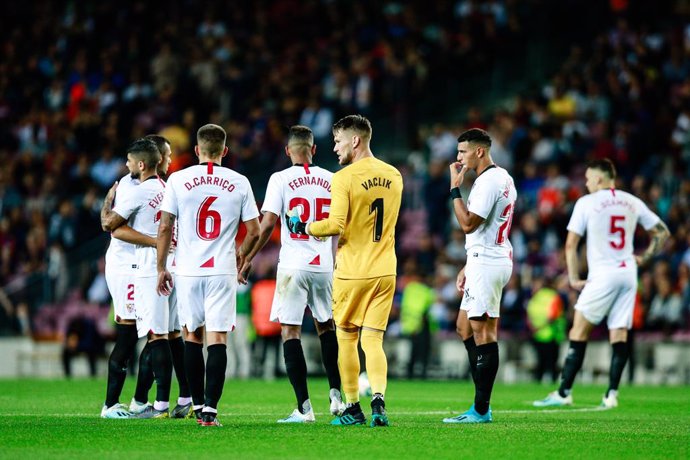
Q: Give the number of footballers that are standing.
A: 7